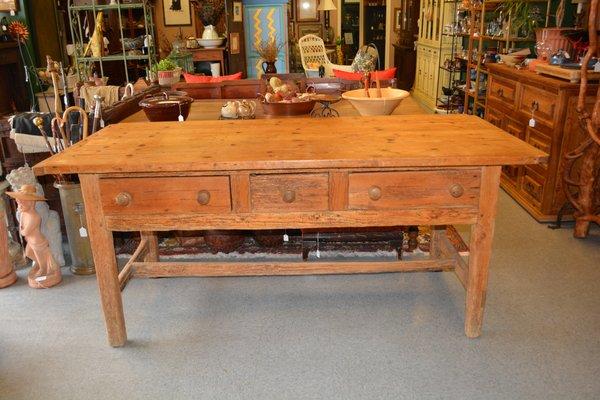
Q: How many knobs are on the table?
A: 5